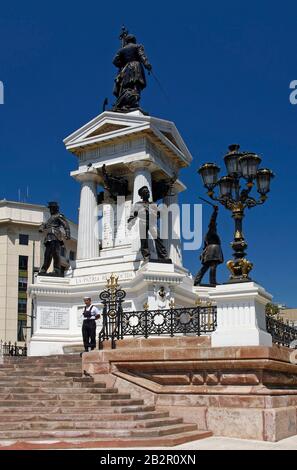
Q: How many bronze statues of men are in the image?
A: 4